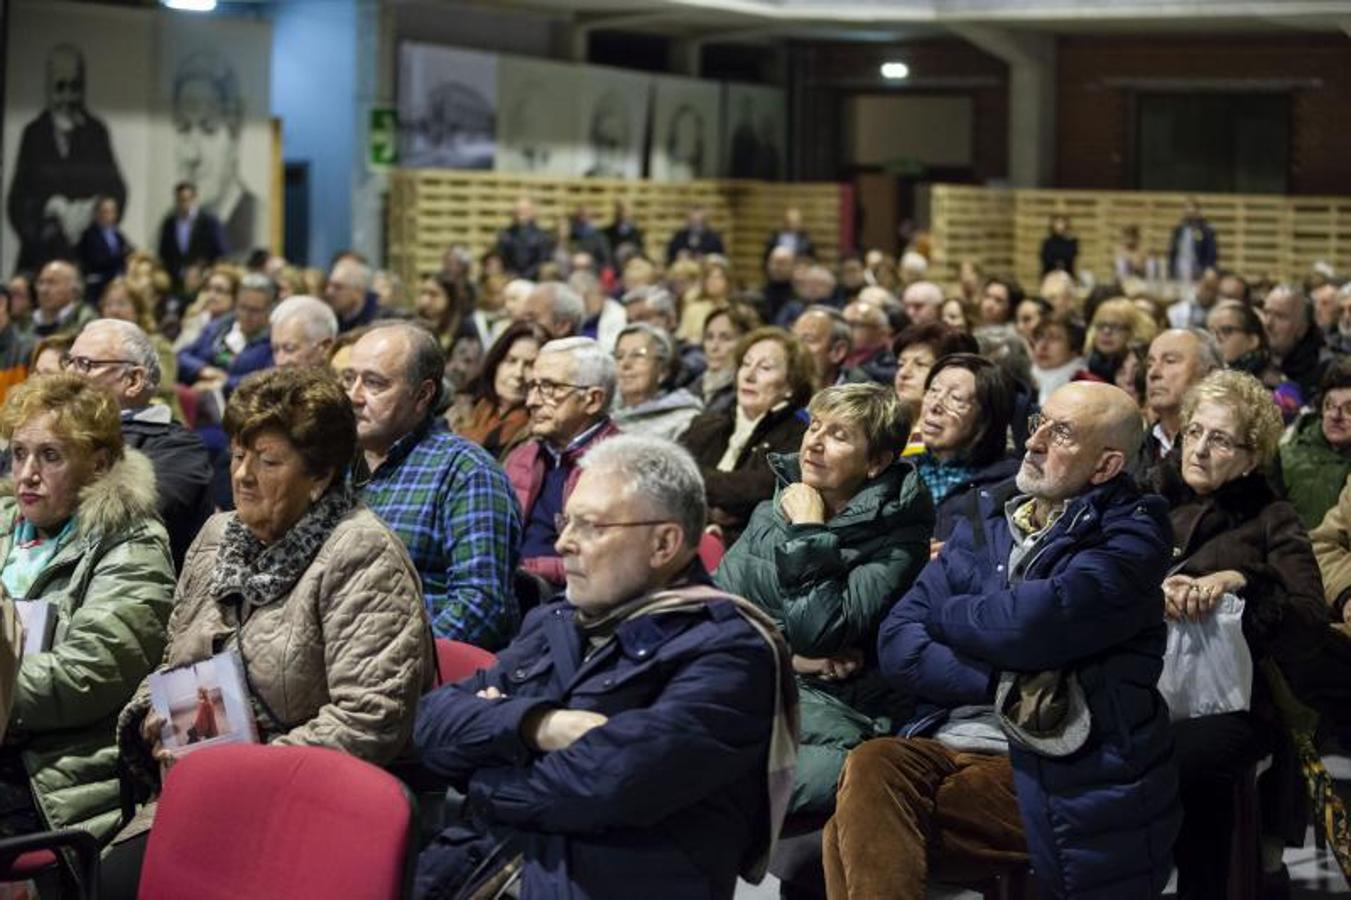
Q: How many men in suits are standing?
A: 2